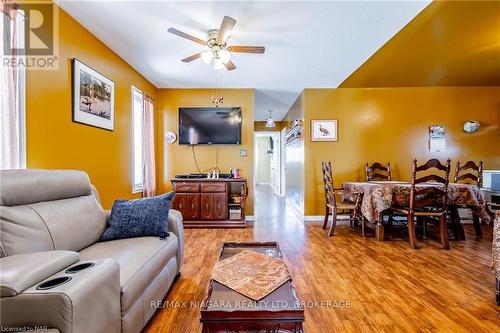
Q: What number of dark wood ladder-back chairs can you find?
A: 4